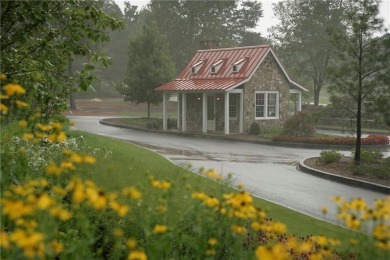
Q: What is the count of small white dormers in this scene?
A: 3